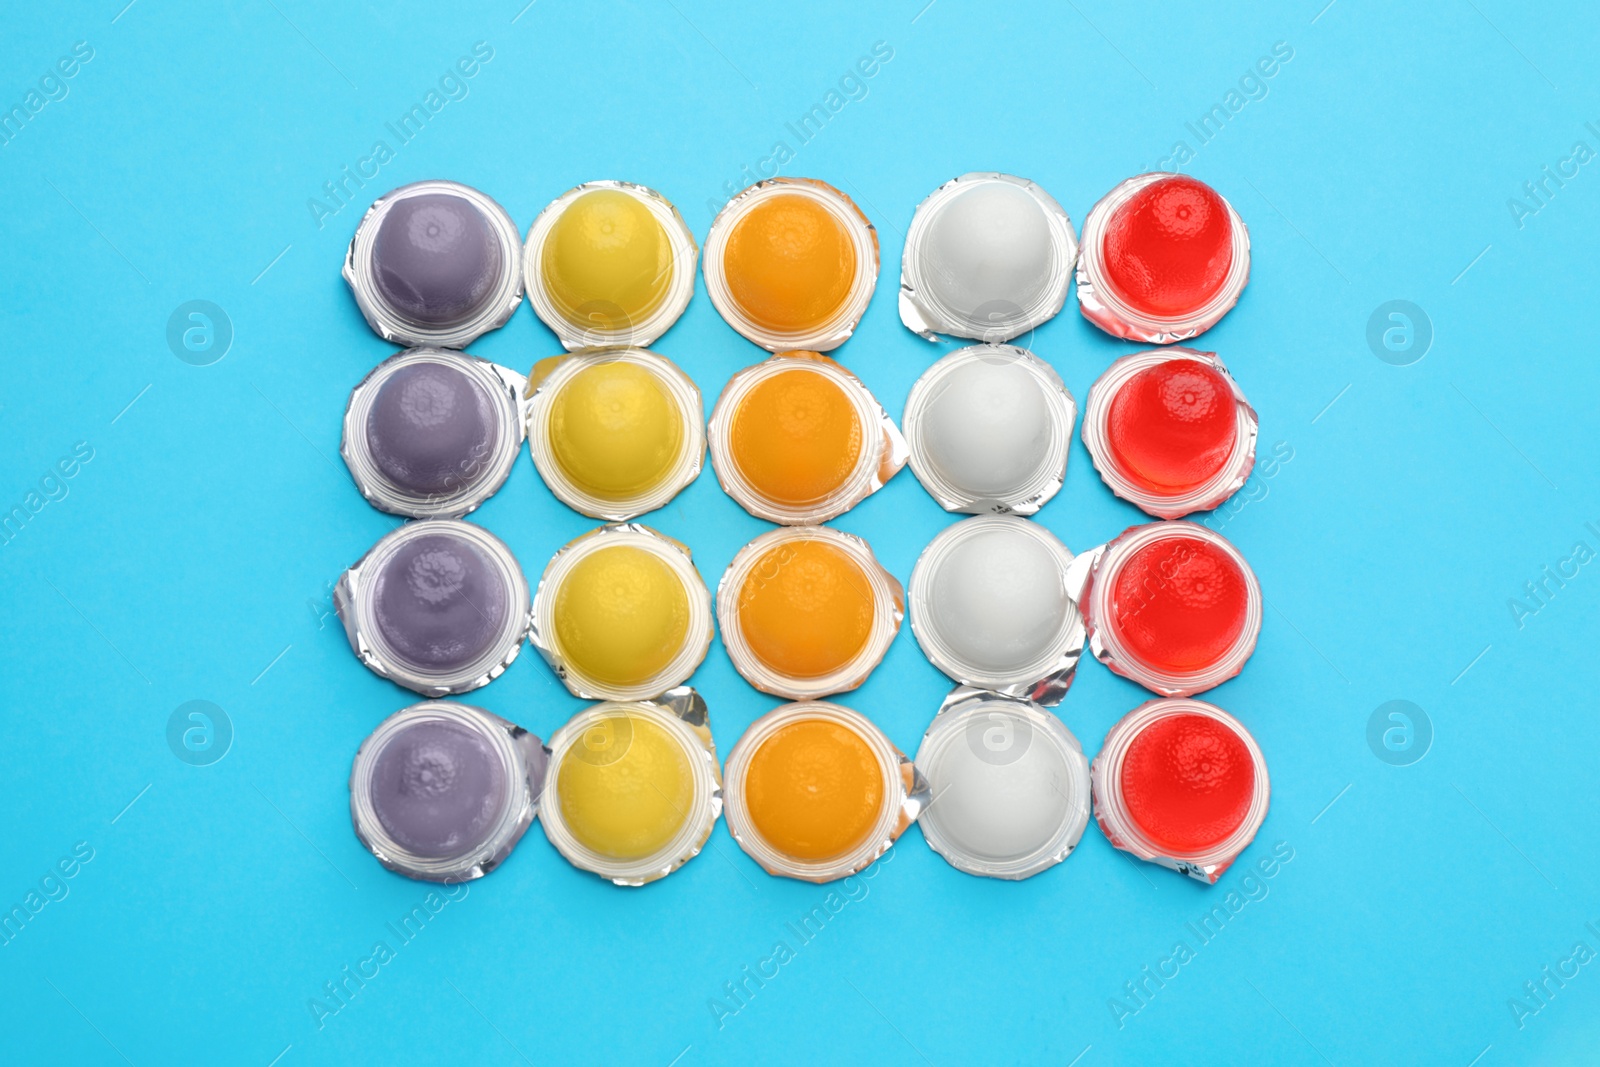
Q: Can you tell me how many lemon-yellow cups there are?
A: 4